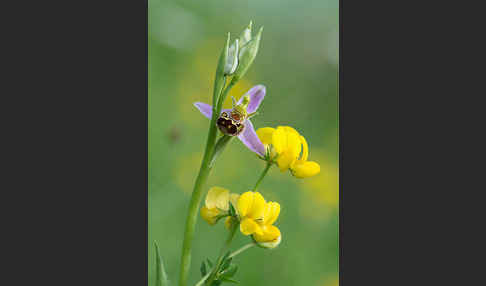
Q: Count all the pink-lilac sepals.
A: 3